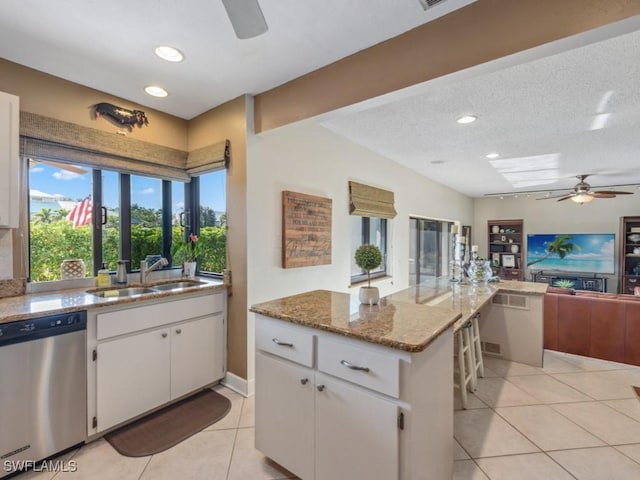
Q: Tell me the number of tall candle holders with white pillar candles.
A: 3